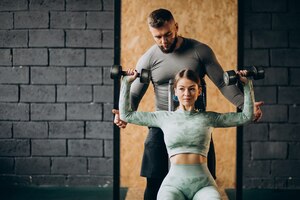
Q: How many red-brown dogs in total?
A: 0